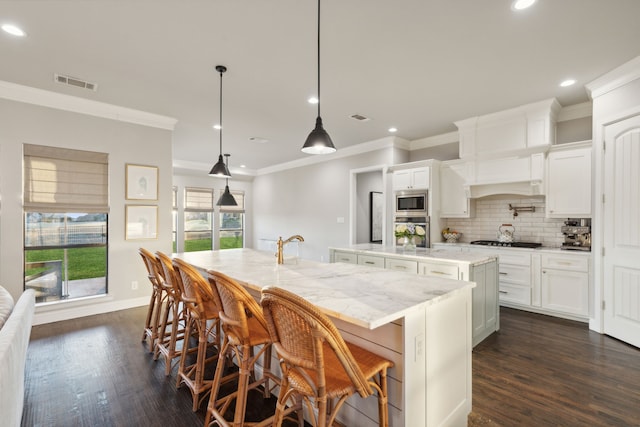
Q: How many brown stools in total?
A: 5